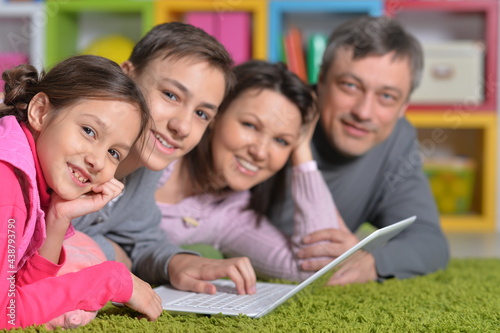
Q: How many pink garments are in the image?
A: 3